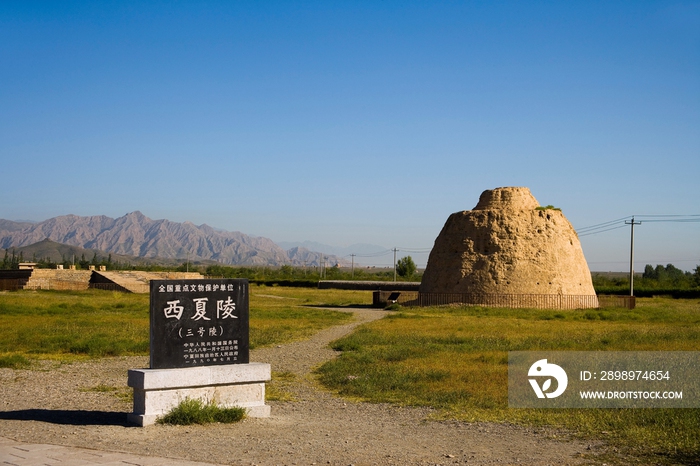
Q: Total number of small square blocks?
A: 4